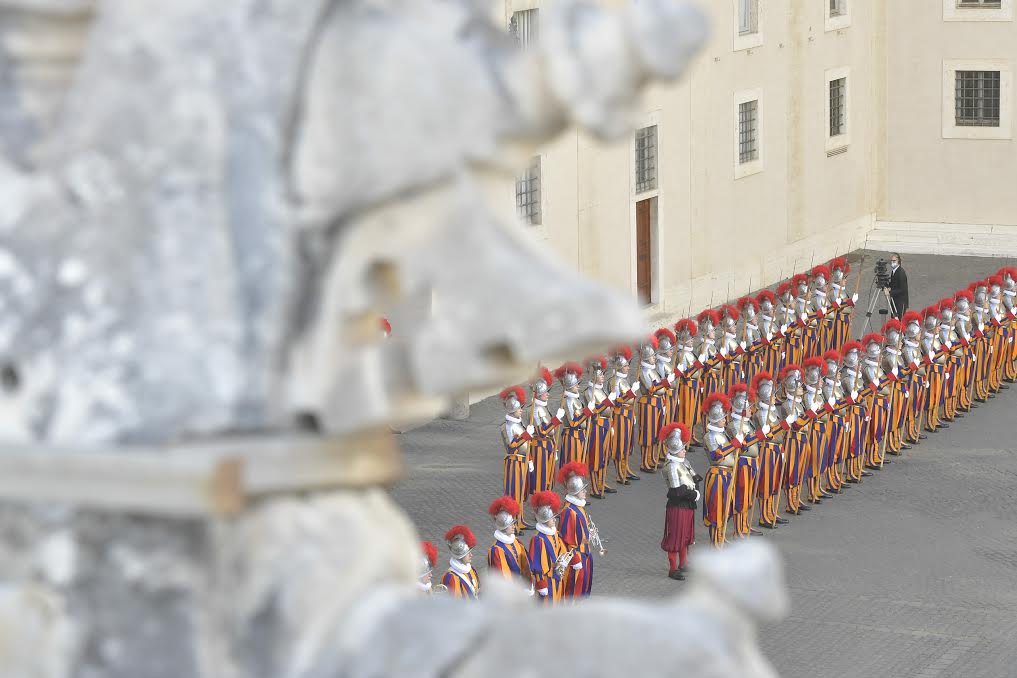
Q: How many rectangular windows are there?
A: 9